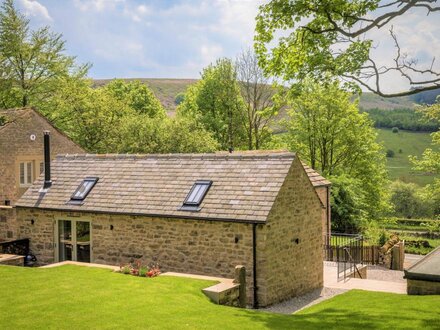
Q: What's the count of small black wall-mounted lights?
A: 4